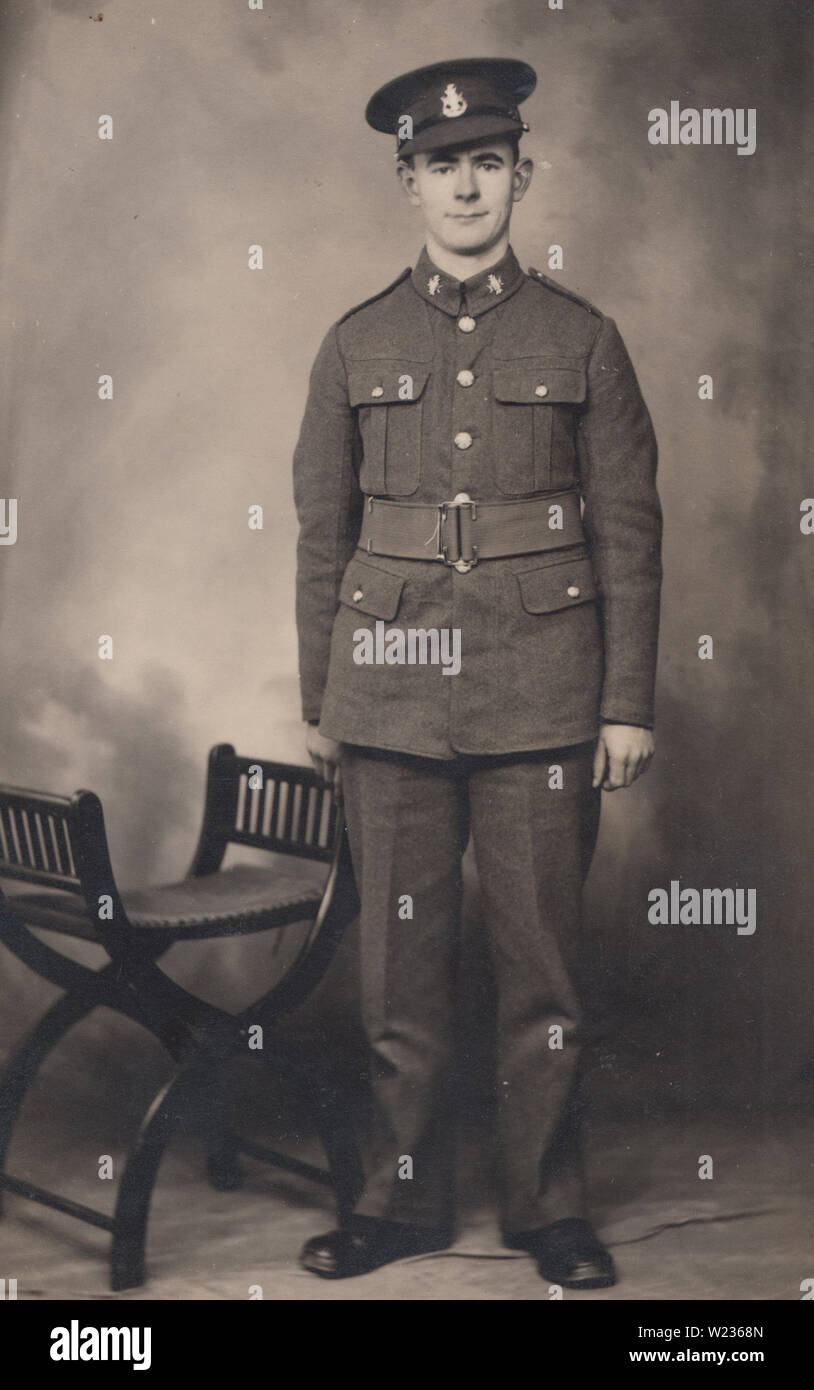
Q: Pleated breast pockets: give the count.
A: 2